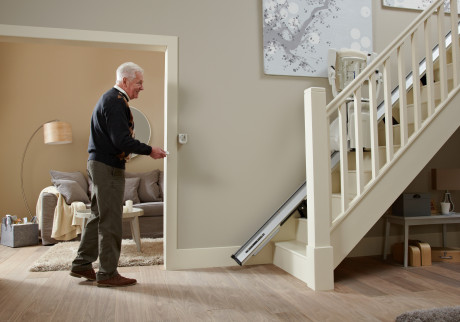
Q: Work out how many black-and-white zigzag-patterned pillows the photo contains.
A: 0